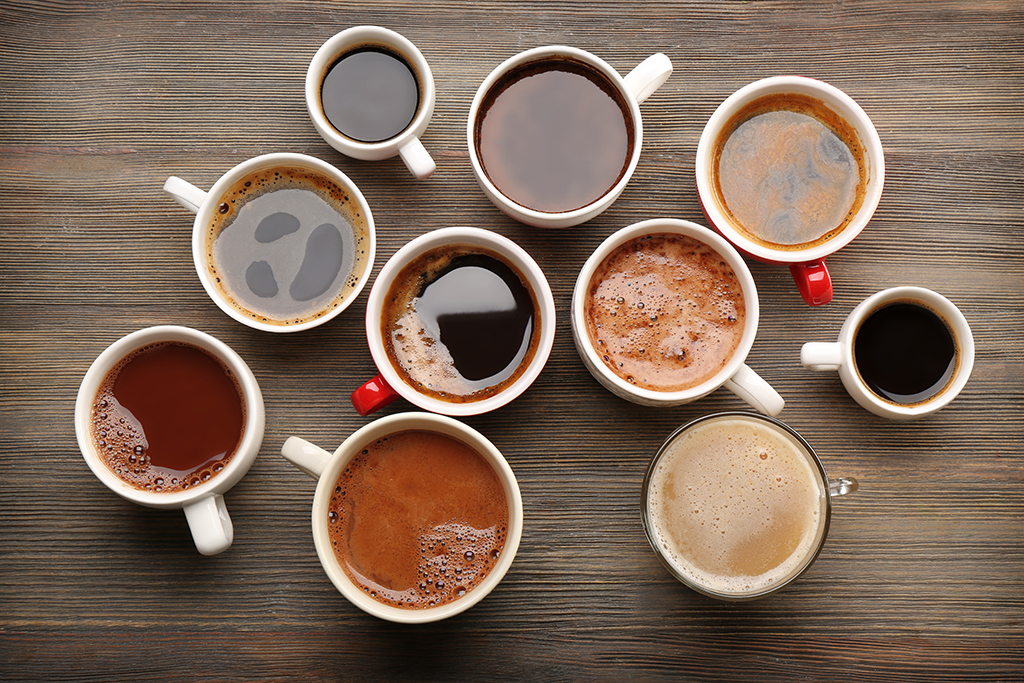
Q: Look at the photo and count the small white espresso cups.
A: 2